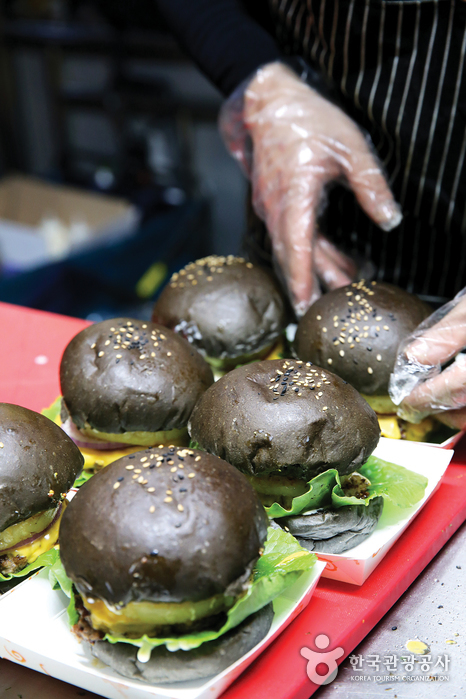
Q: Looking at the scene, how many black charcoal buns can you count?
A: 6